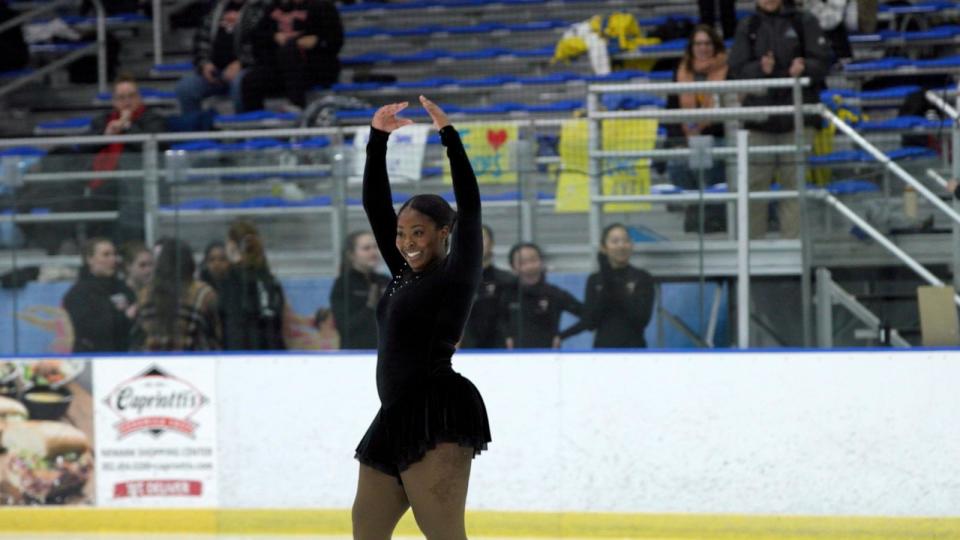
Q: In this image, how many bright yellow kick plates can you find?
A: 1